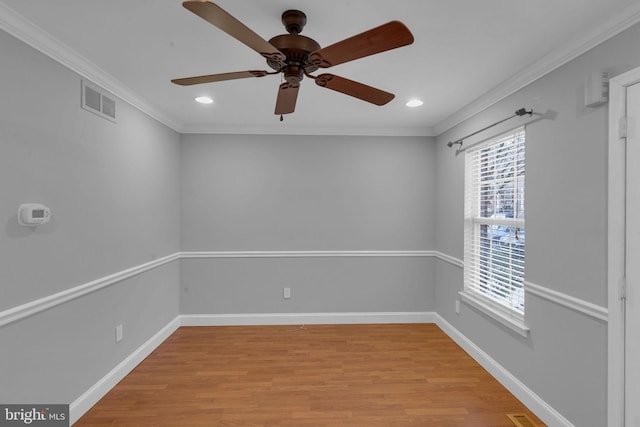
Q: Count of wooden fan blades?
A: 5